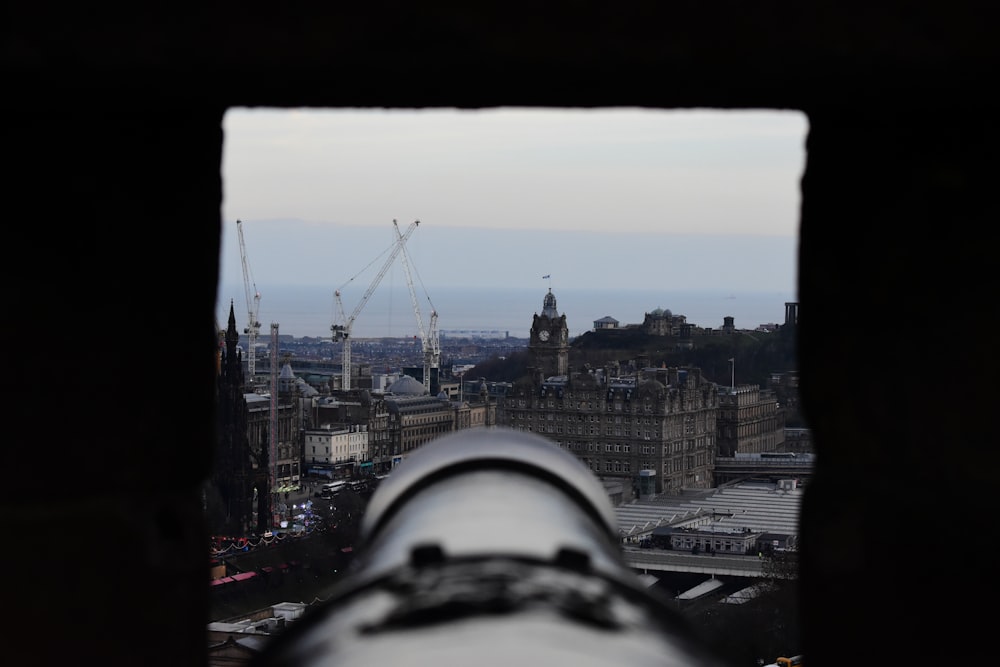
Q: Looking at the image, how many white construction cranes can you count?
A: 3